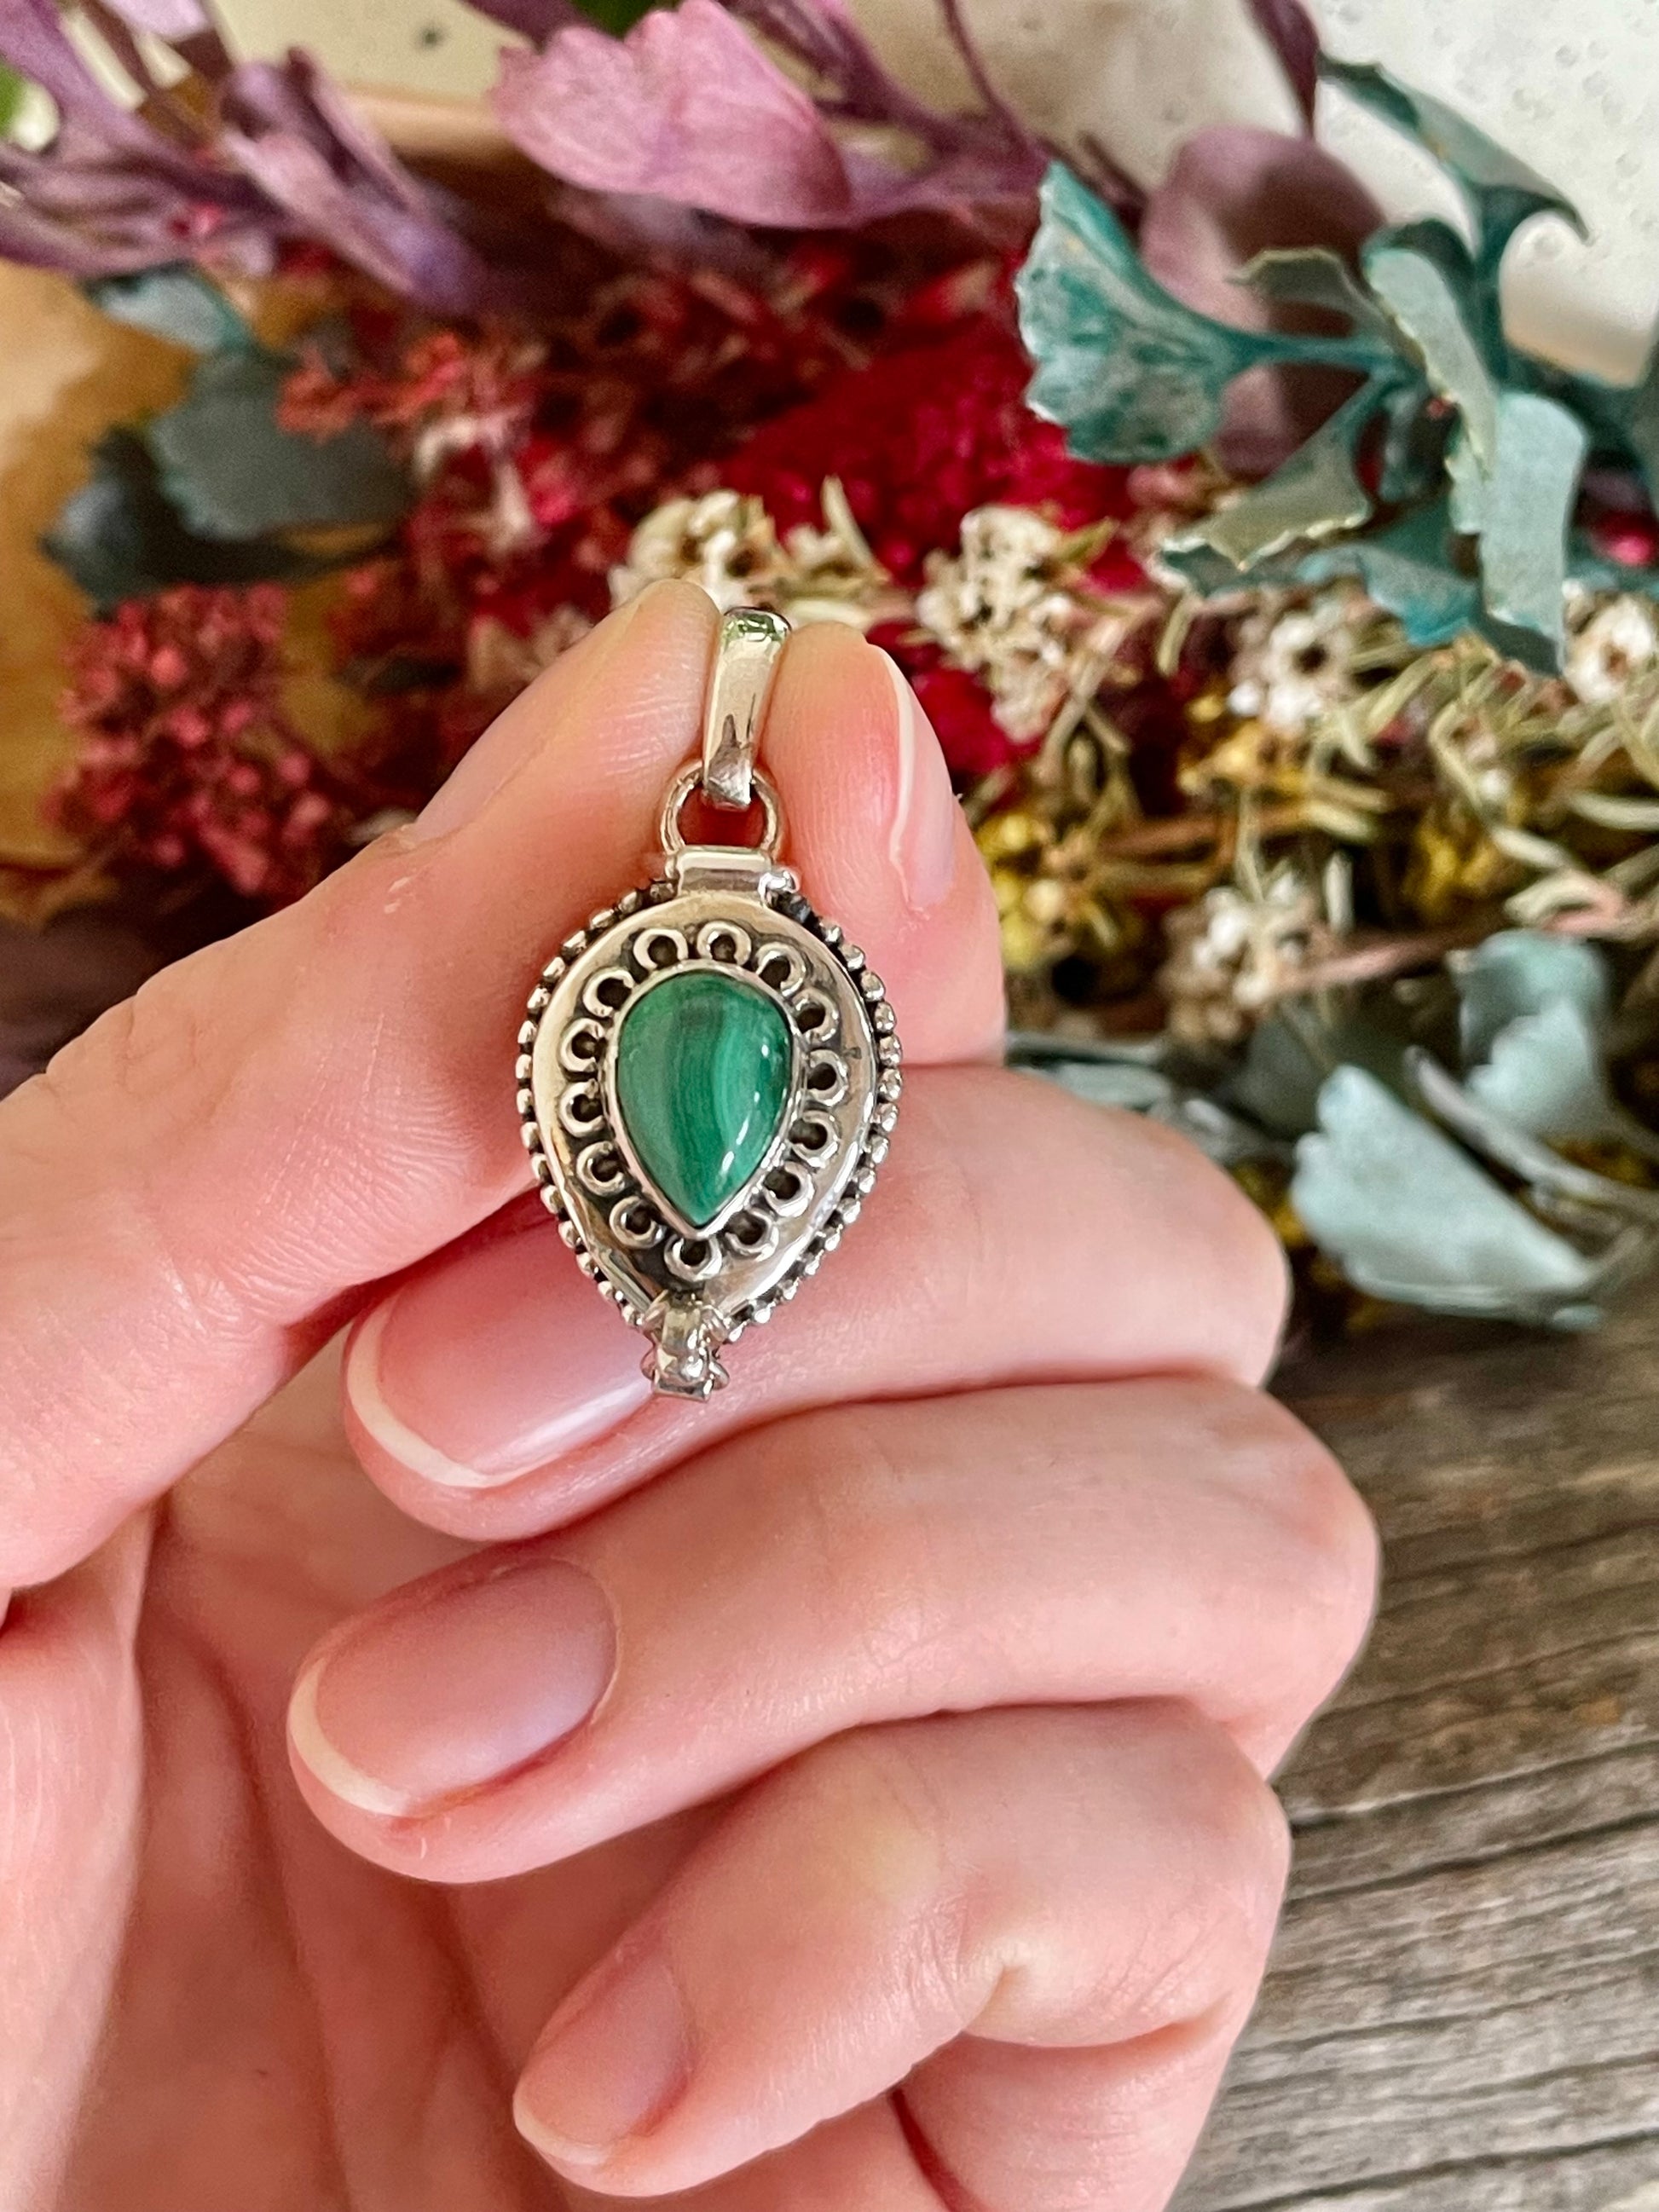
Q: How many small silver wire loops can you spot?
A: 14